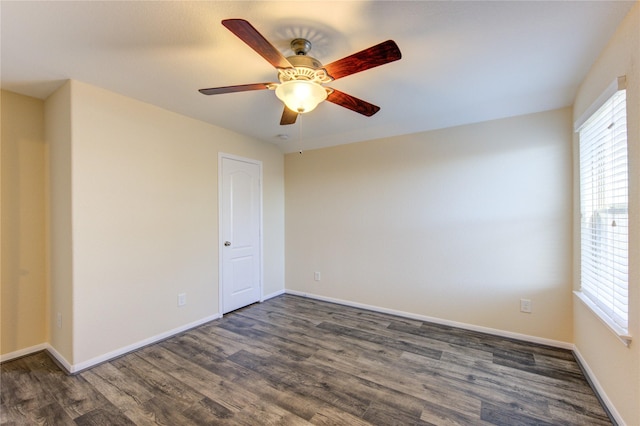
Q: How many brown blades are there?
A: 5